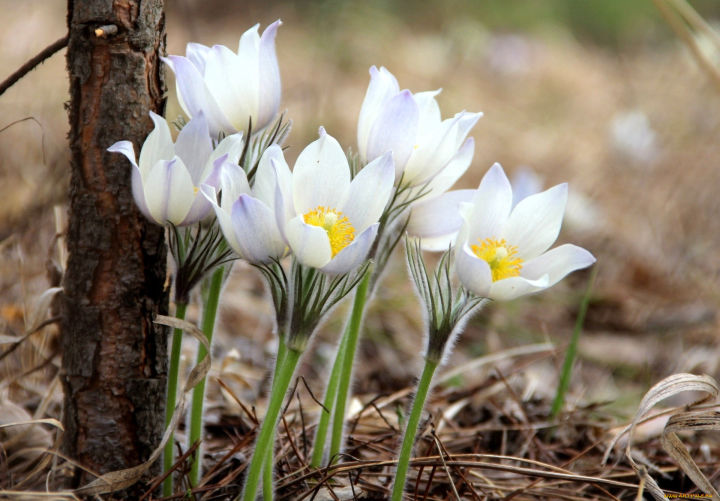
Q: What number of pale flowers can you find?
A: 7